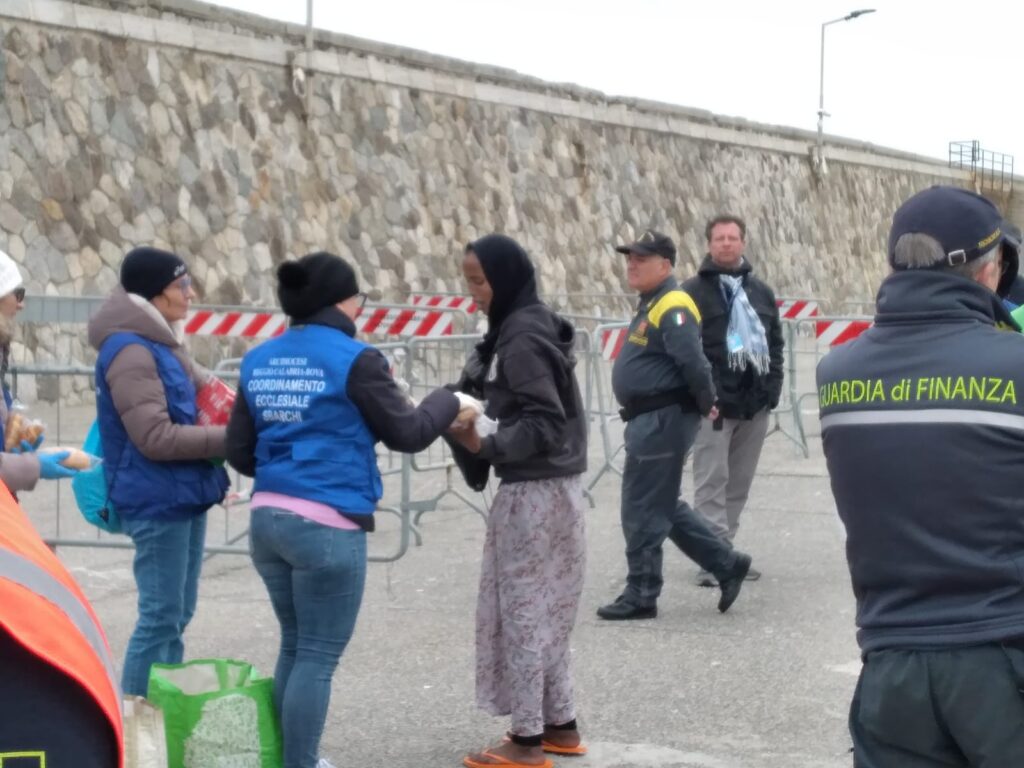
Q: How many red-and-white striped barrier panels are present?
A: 6